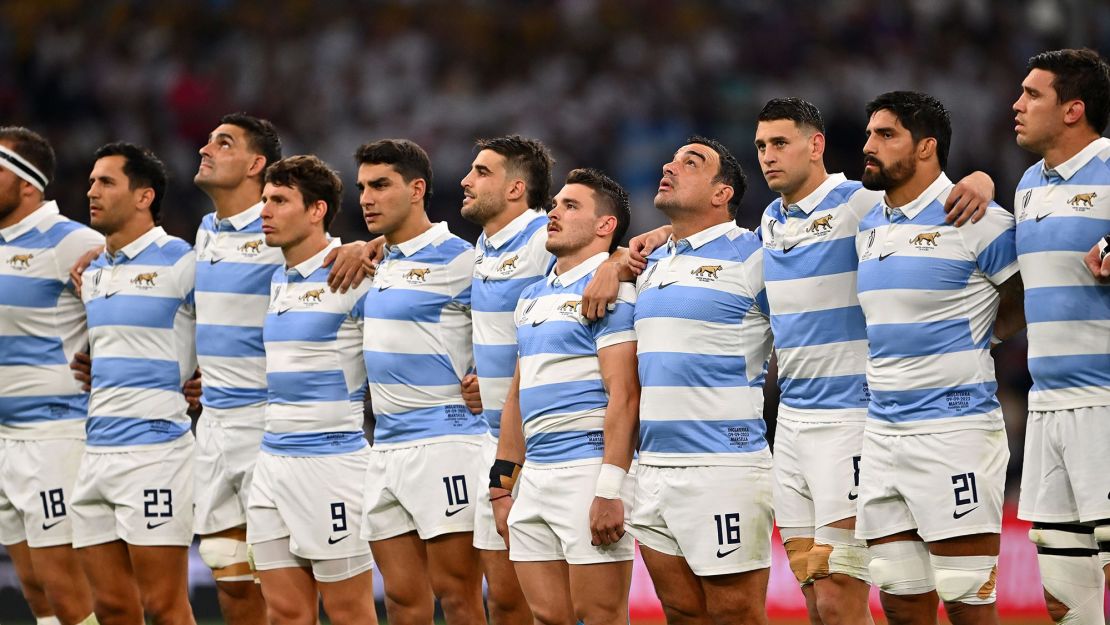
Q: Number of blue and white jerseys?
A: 11